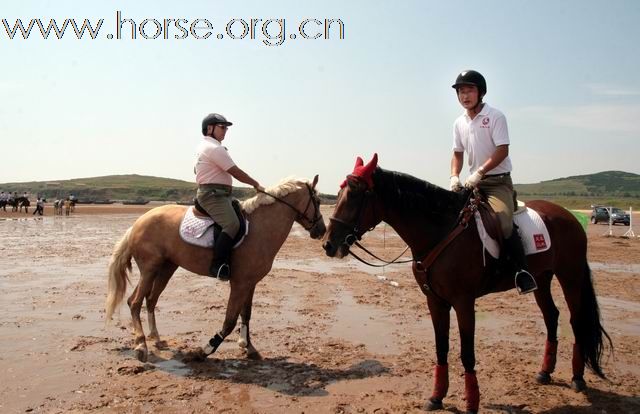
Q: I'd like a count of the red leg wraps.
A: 4